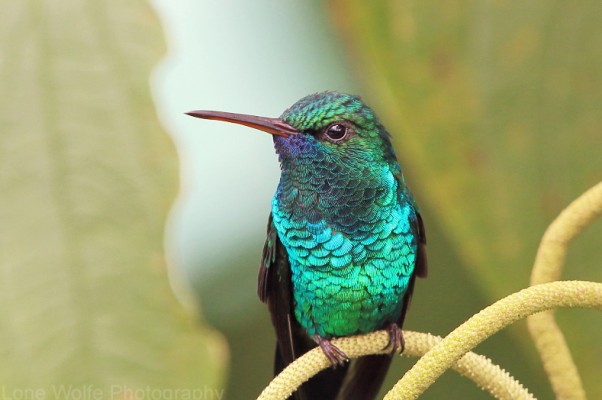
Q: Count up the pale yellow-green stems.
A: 3